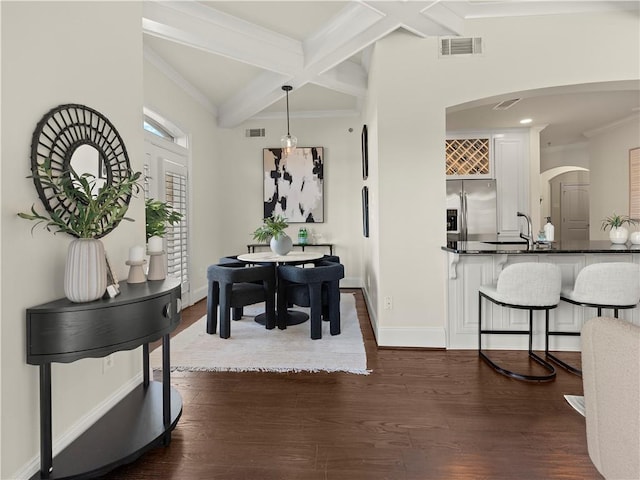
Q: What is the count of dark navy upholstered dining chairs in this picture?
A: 4